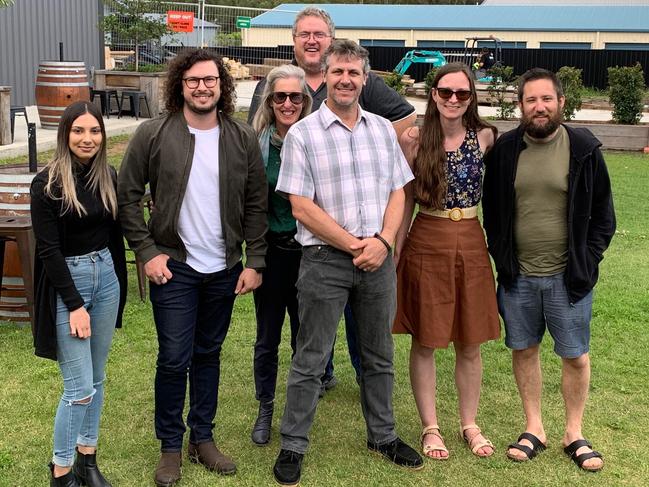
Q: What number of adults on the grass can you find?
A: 7